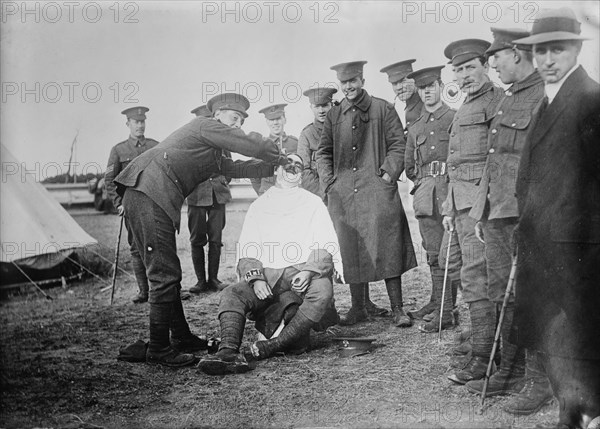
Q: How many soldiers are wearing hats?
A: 10